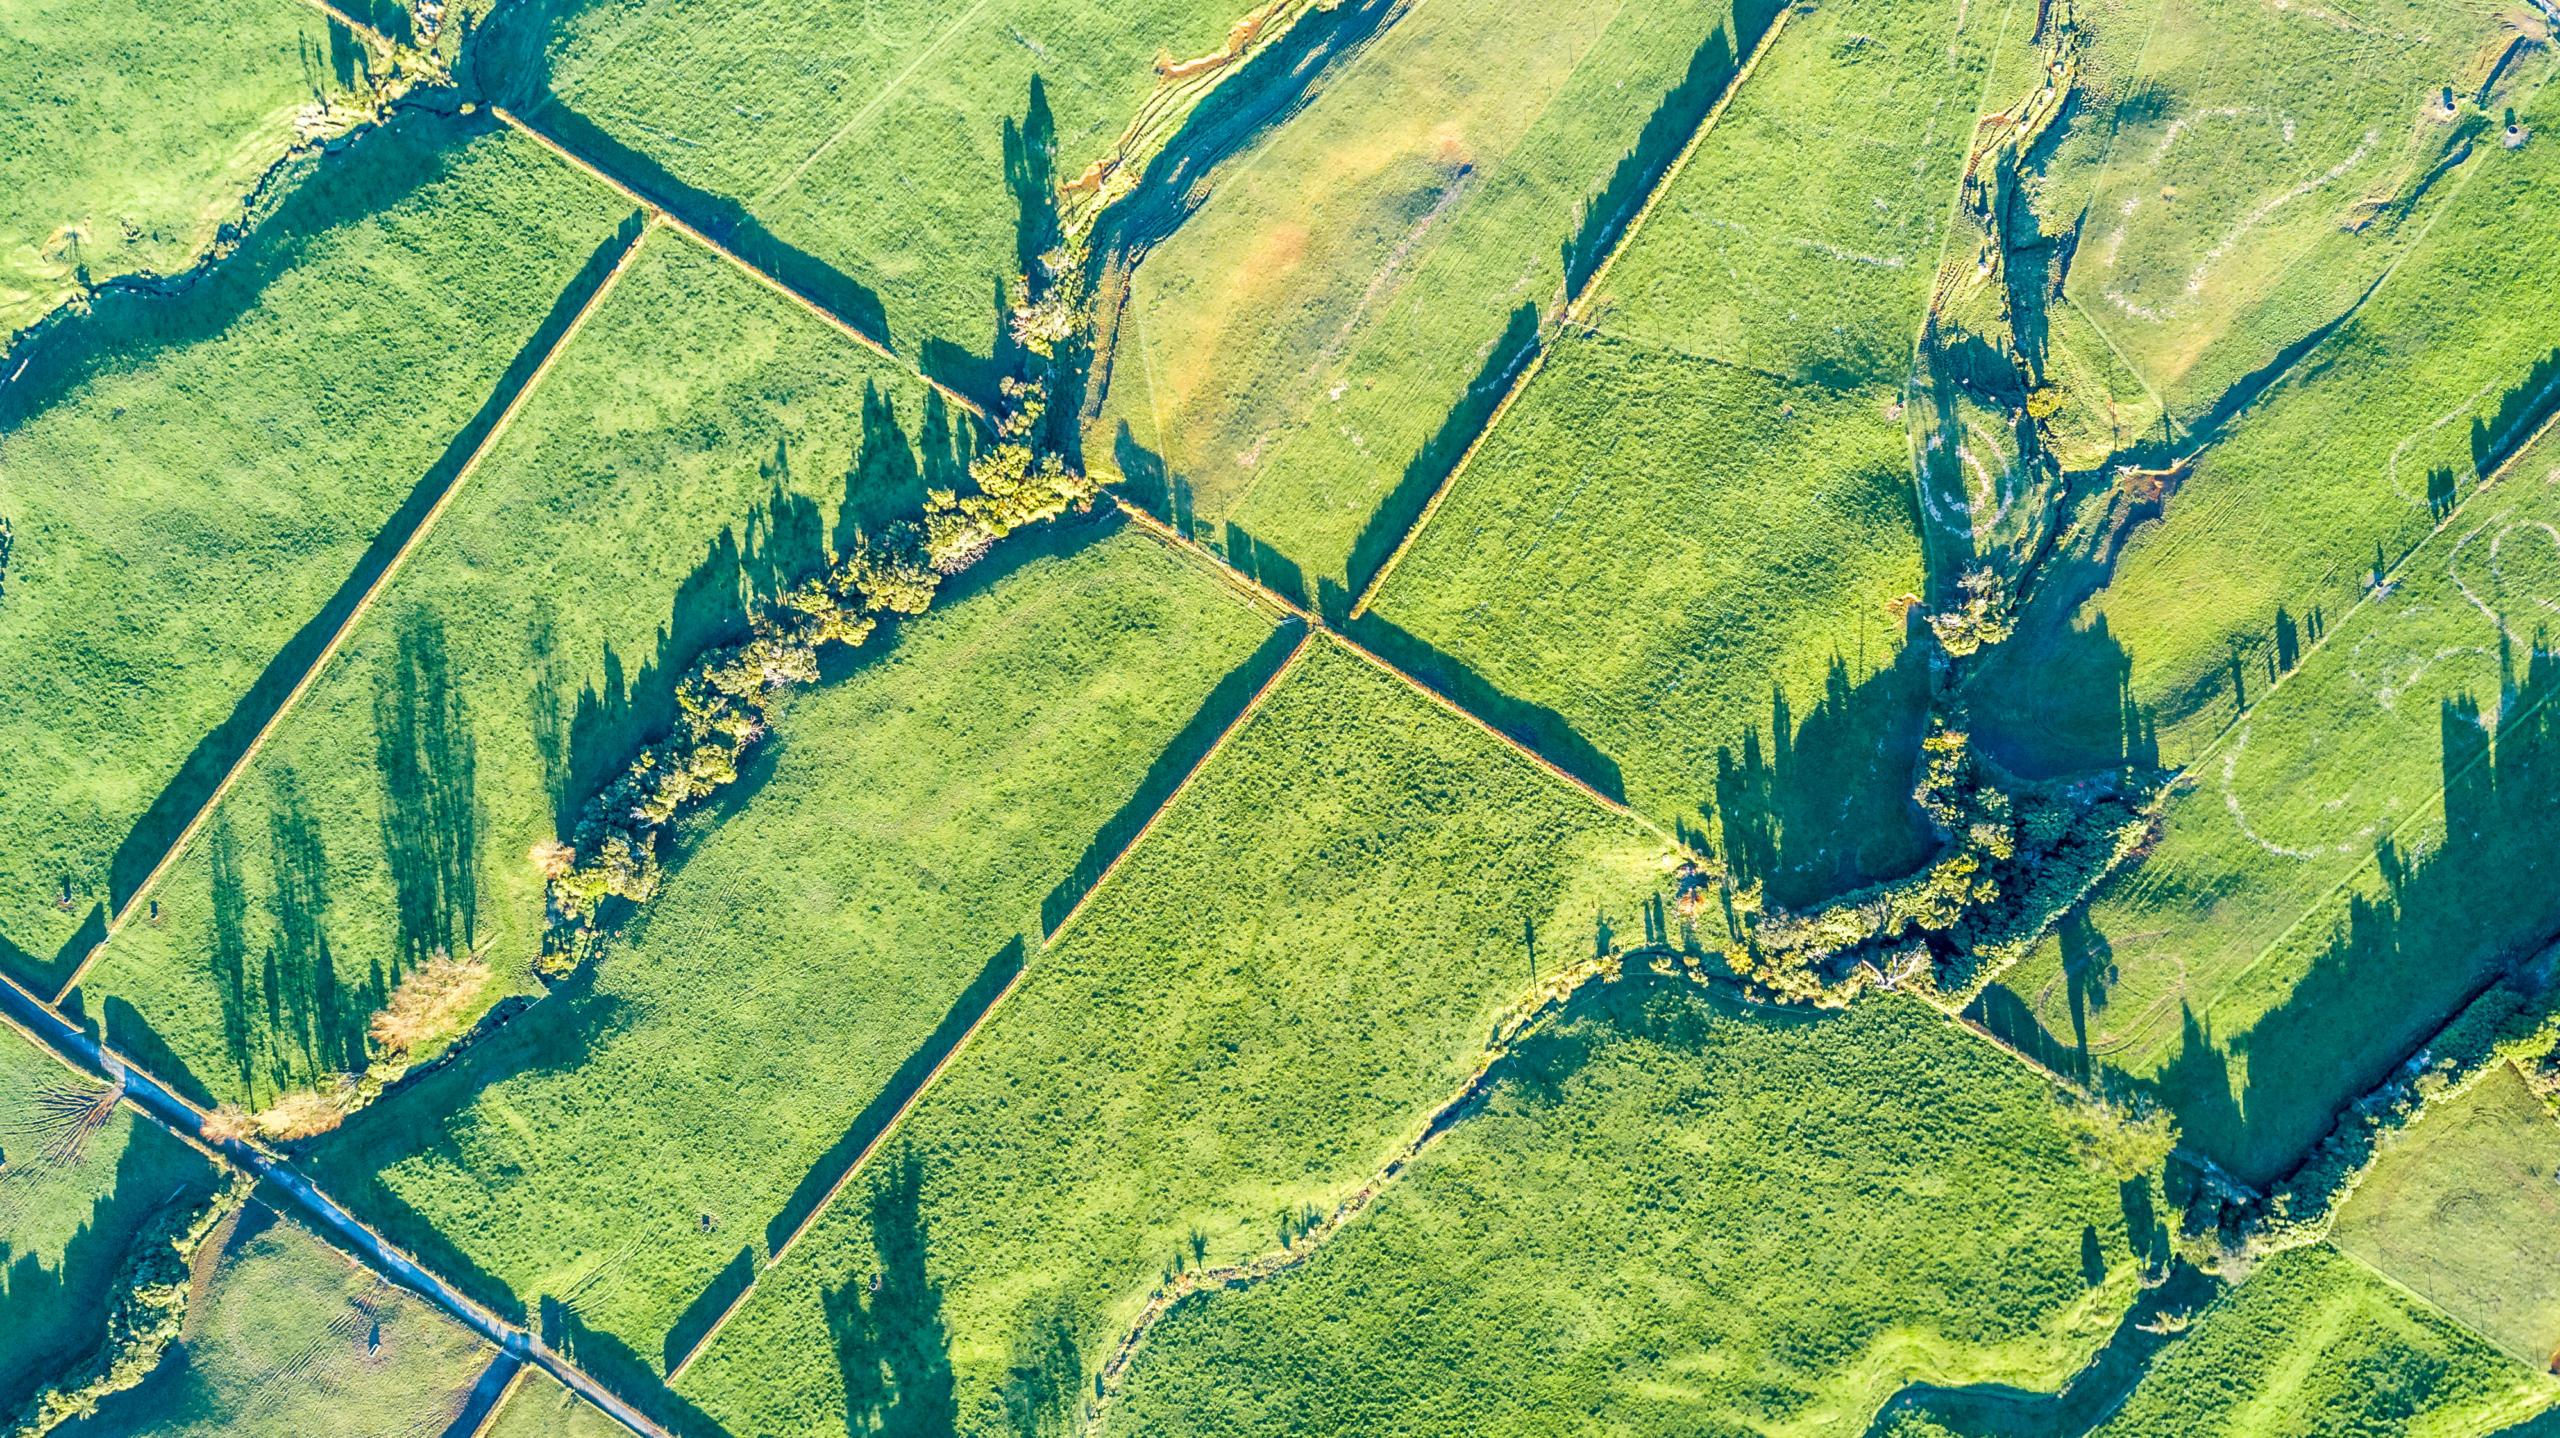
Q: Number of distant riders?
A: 0